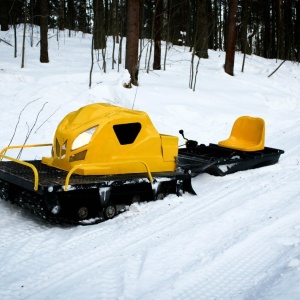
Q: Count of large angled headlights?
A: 1